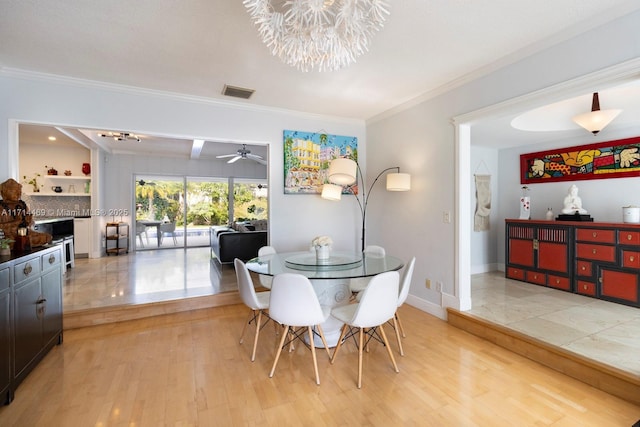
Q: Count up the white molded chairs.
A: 6